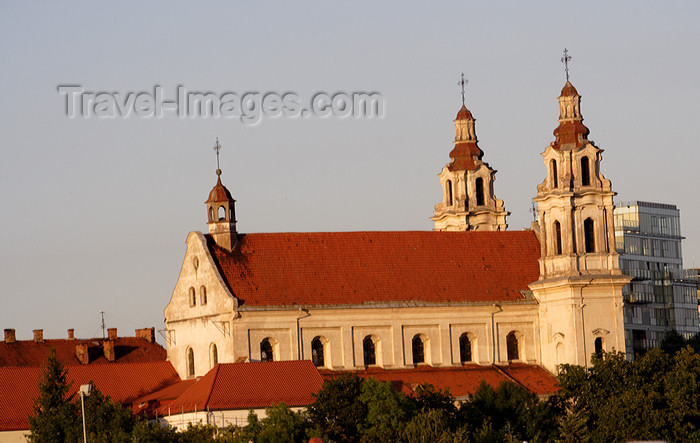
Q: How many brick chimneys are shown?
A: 7